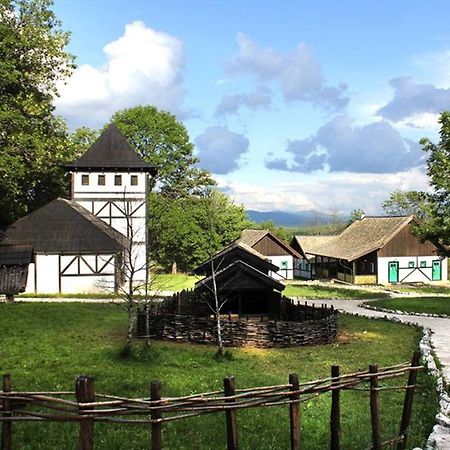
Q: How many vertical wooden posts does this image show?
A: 8